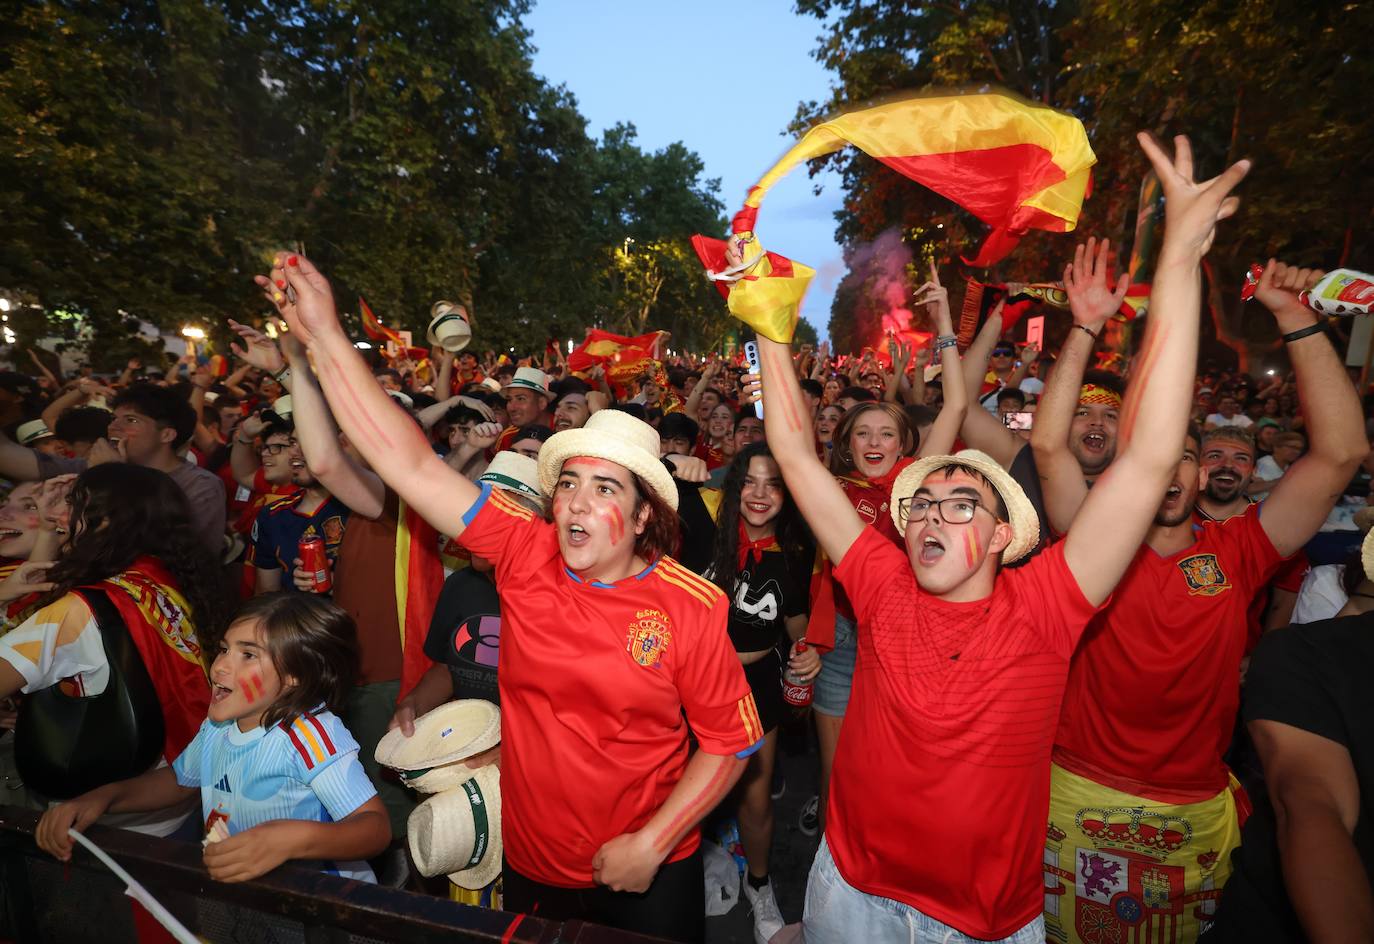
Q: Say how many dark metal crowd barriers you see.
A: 1